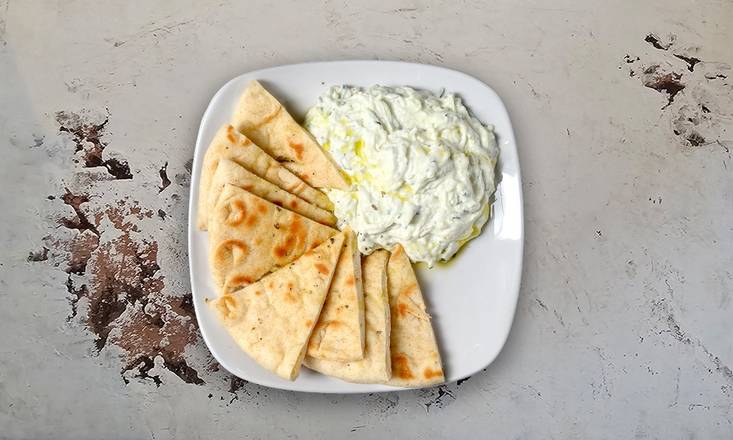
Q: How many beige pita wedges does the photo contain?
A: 8